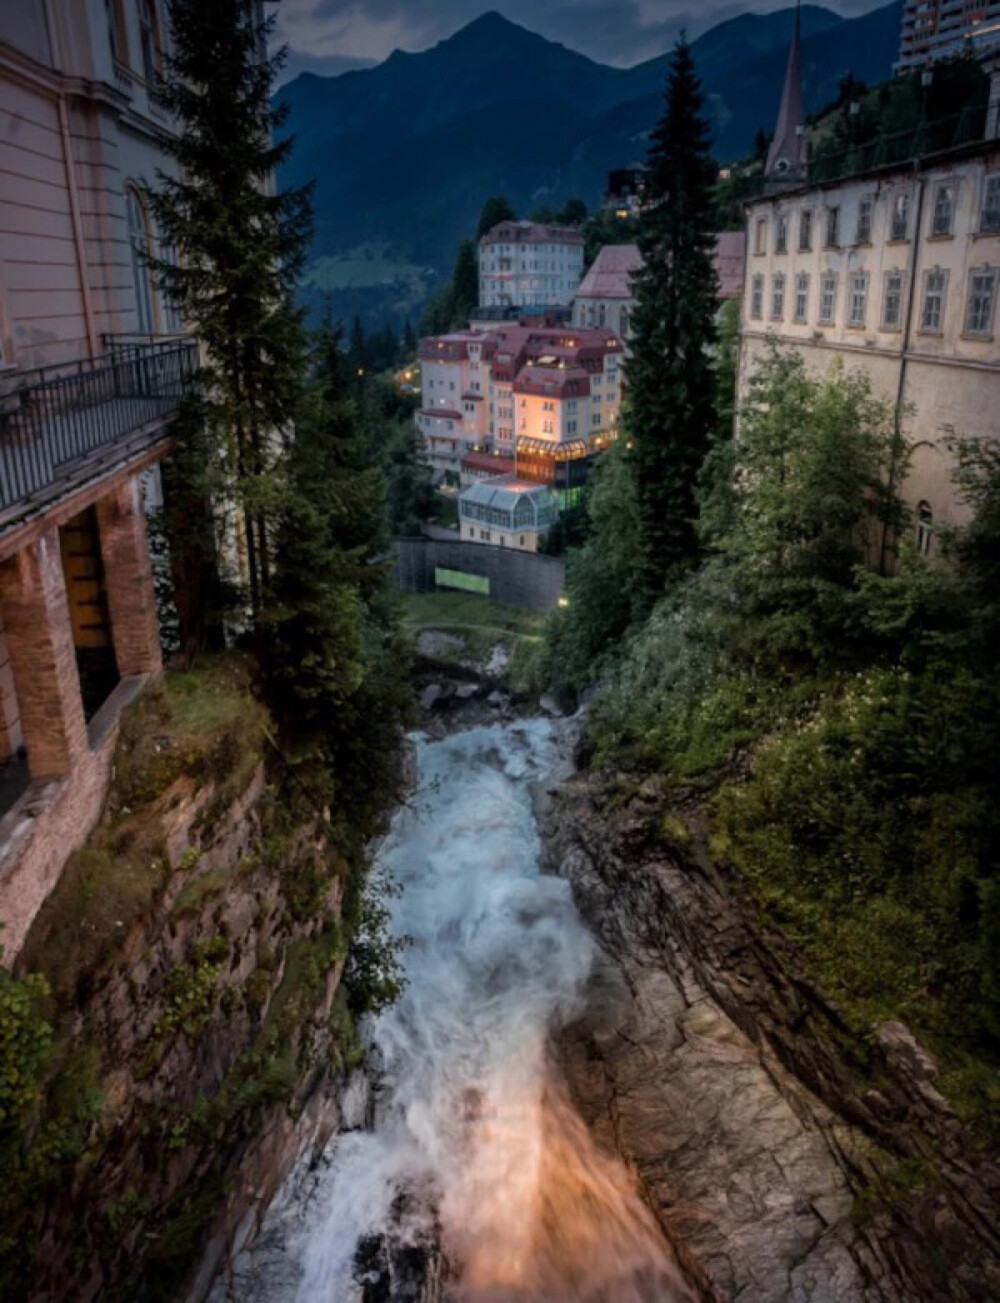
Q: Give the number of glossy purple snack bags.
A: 0